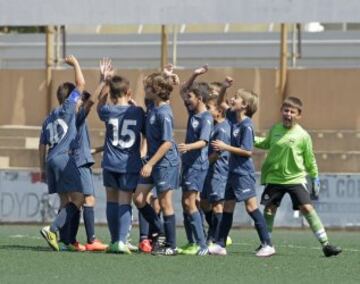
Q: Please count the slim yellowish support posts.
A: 3